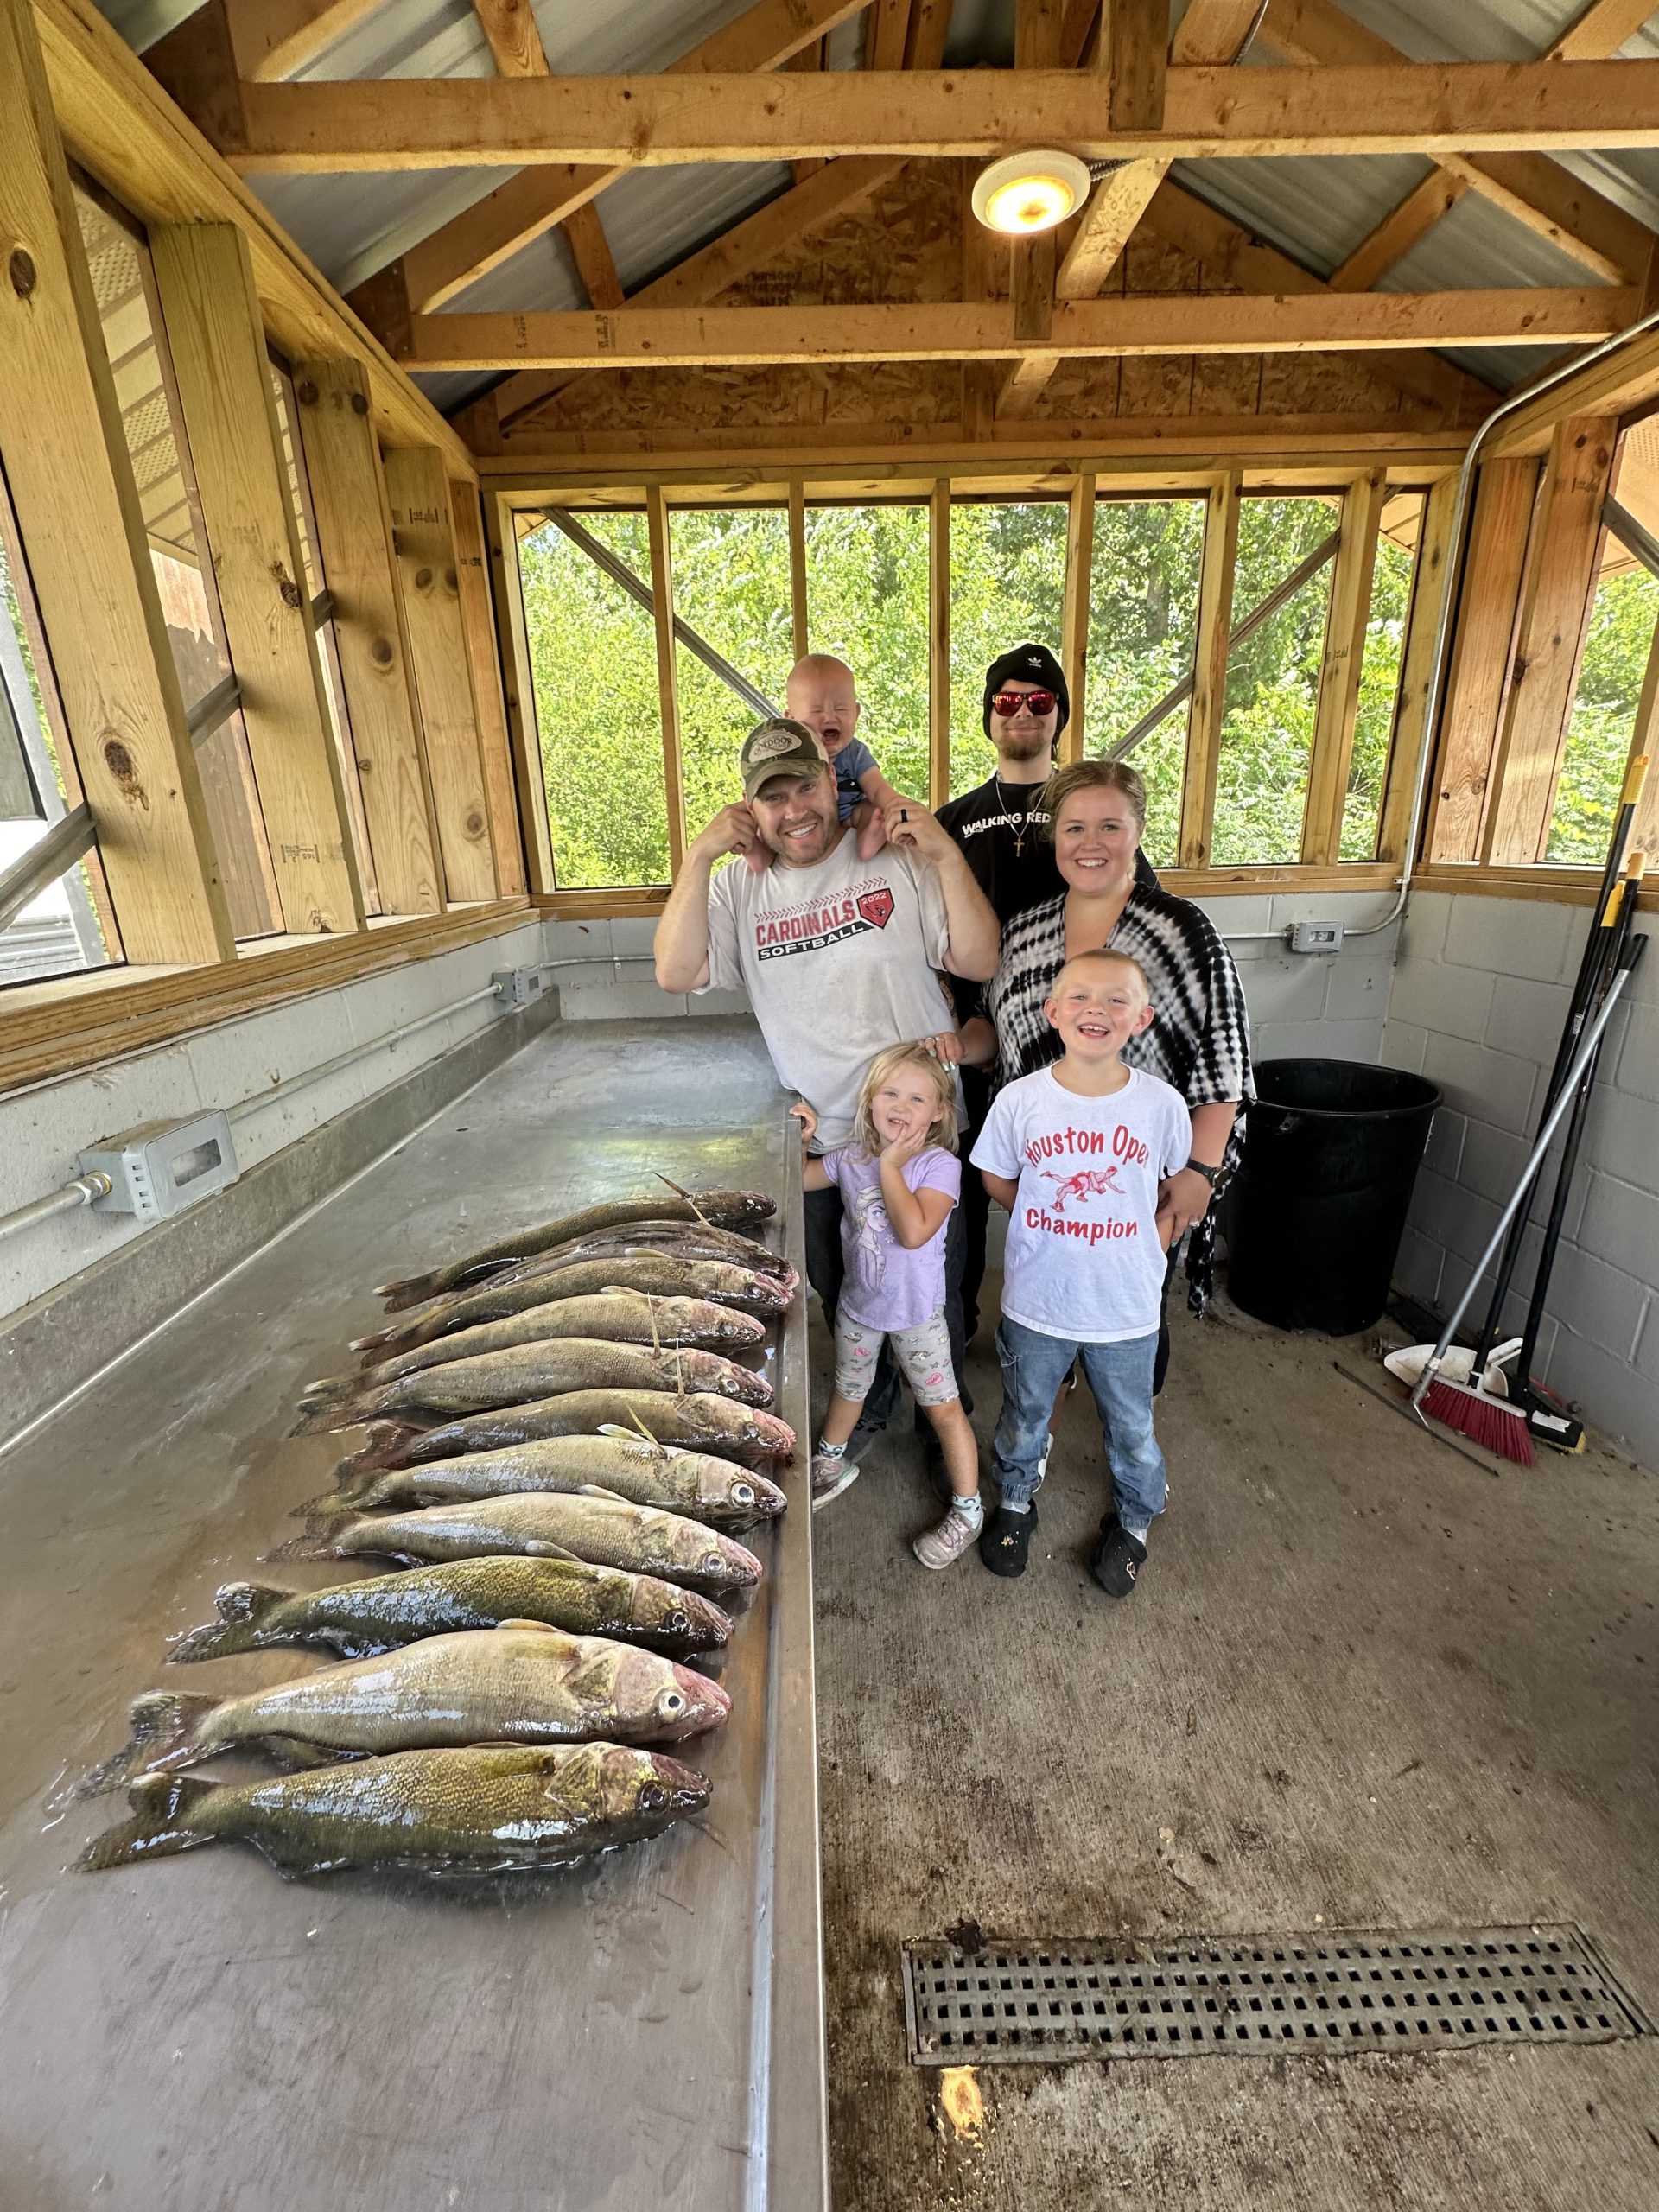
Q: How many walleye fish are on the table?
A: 11